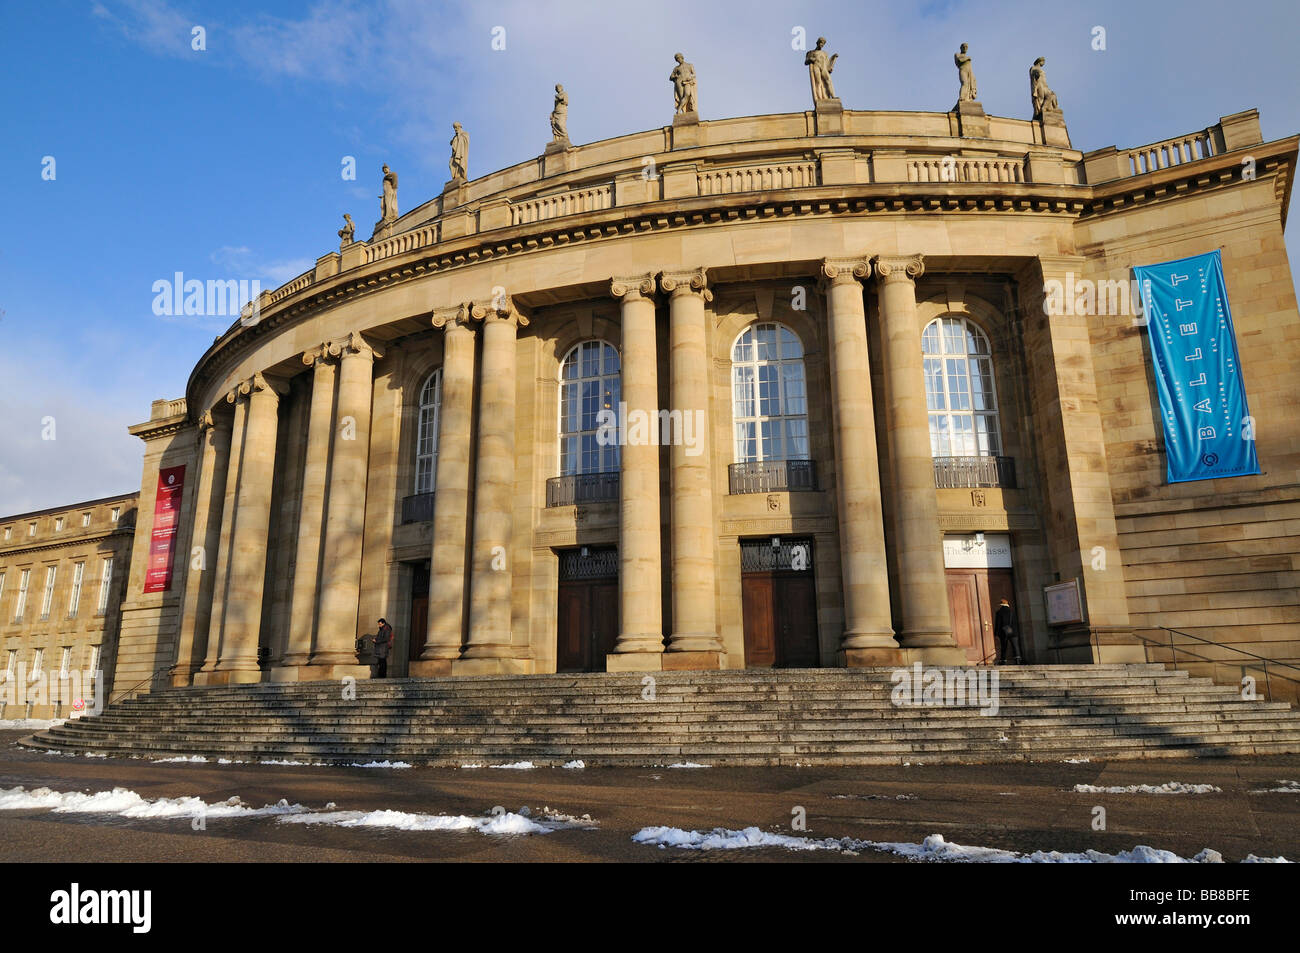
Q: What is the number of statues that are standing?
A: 8